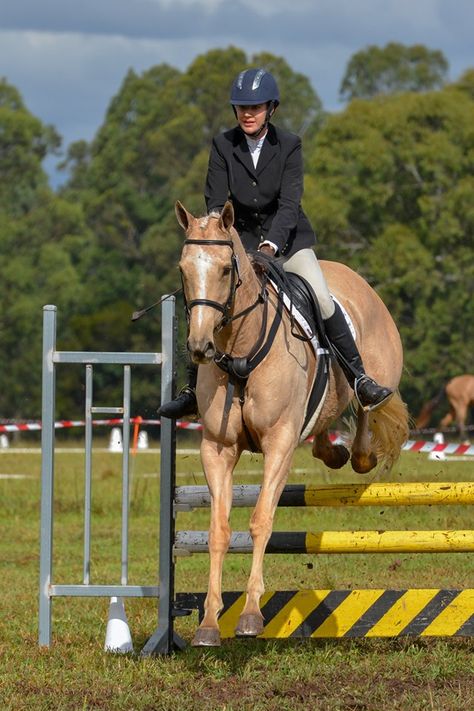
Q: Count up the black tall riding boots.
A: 2